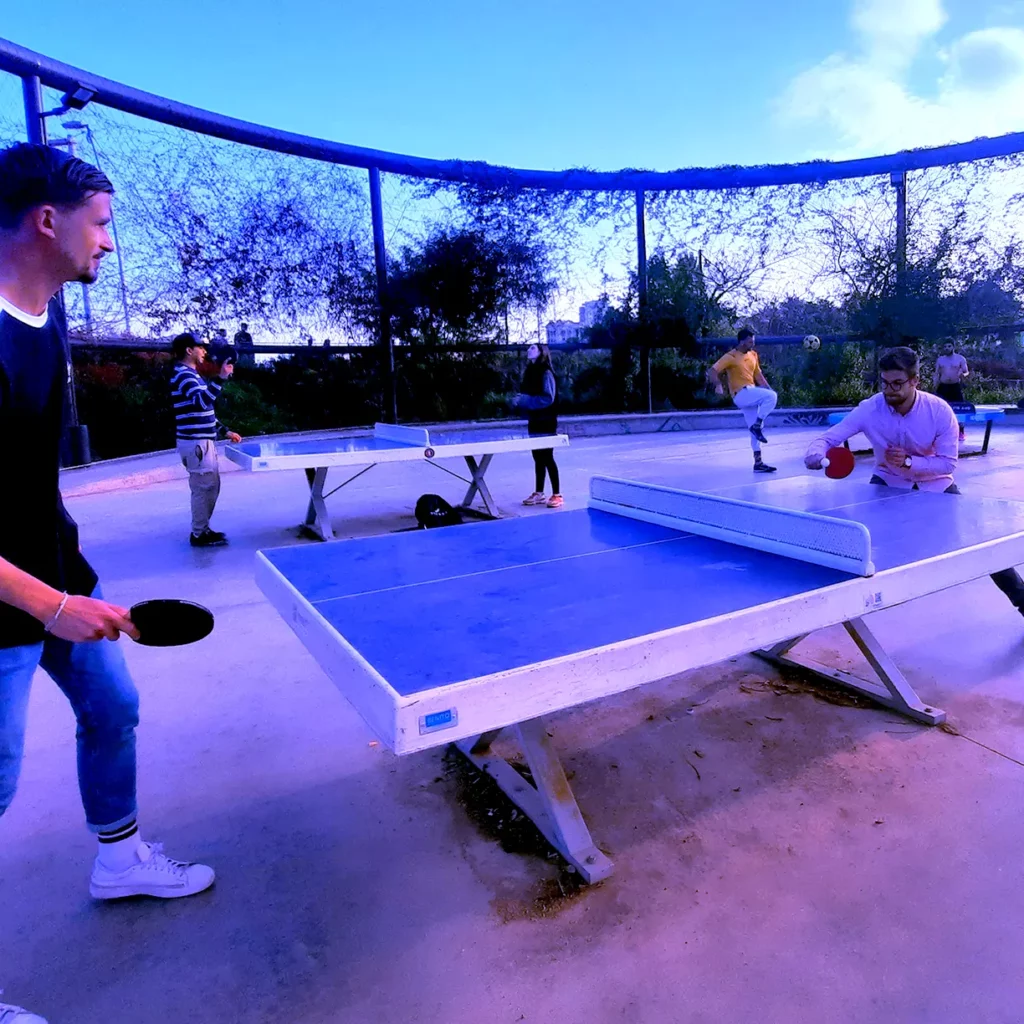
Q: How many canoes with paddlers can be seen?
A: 0